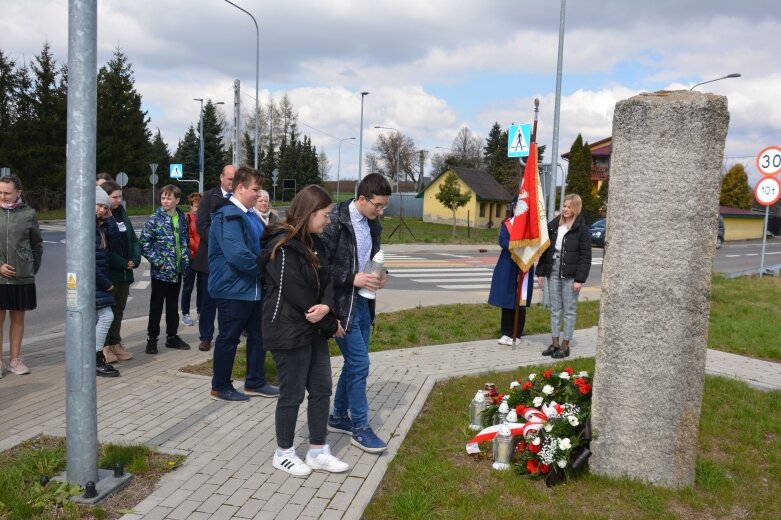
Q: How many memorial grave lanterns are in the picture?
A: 6